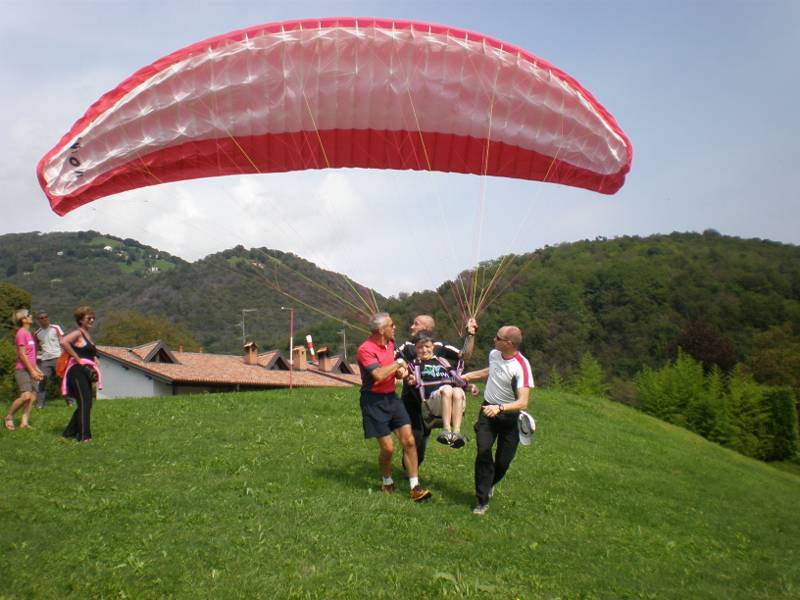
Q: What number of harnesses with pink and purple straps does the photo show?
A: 1